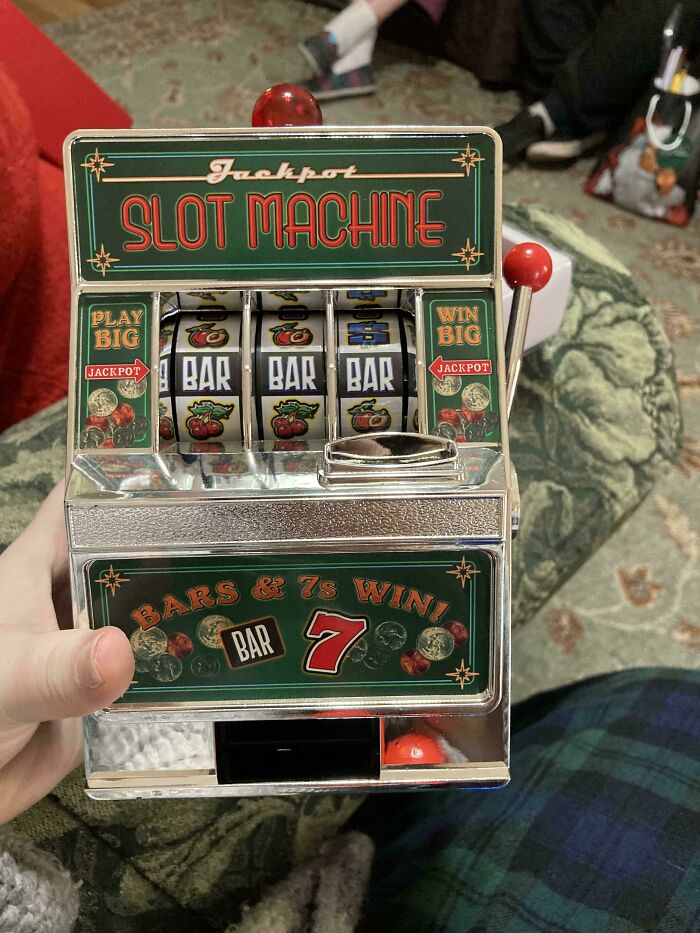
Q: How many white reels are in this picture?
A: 3